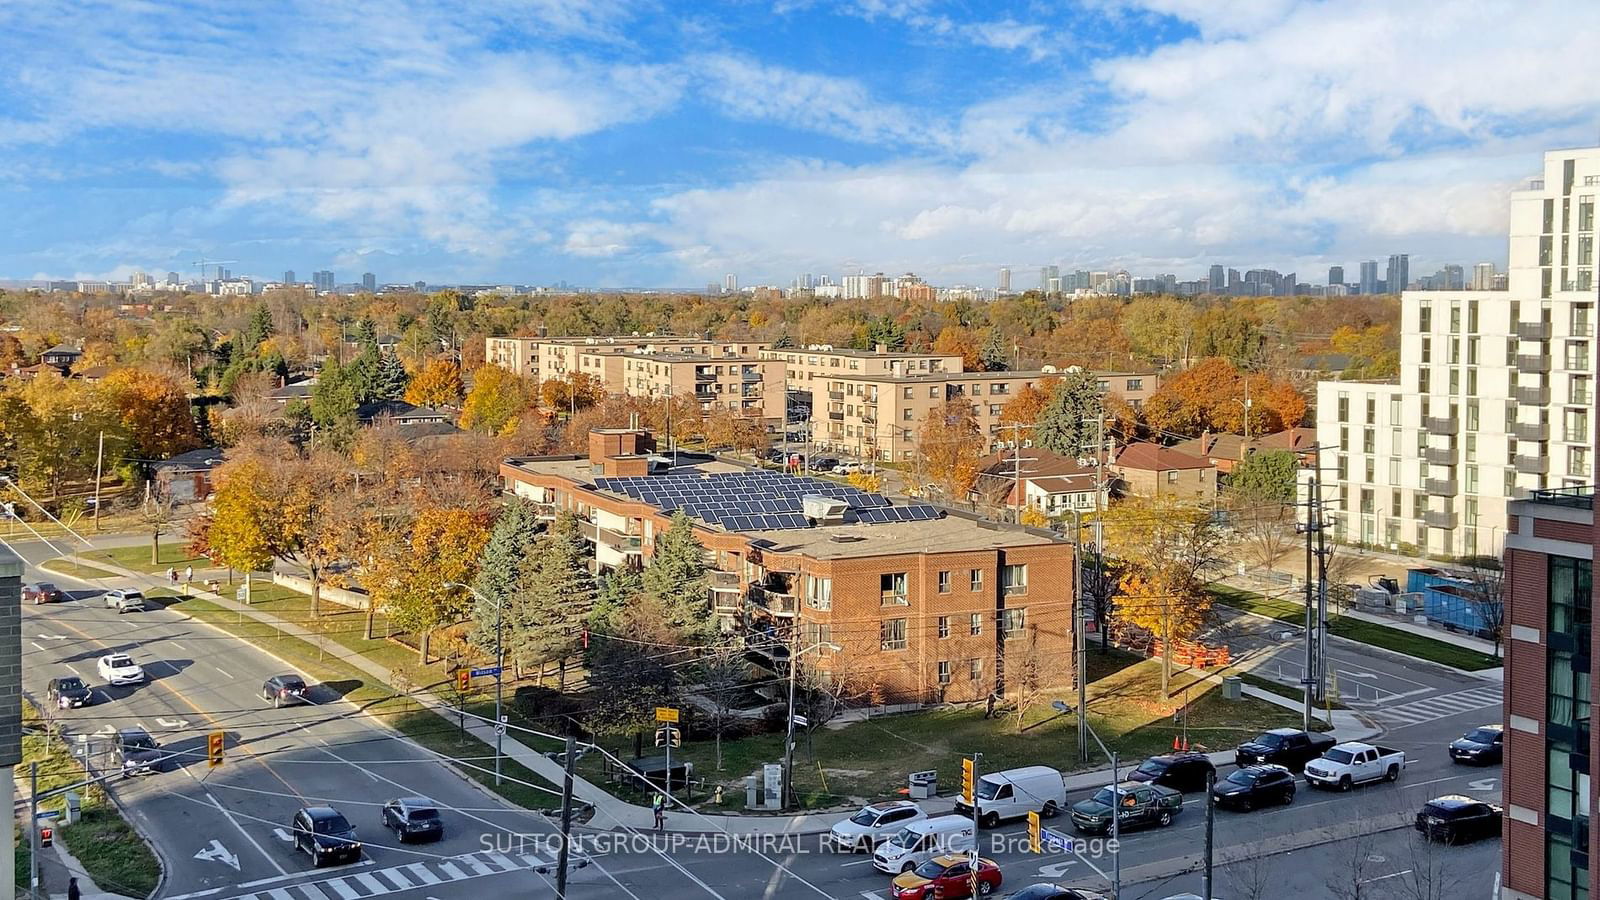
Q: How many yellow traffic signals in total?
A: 4